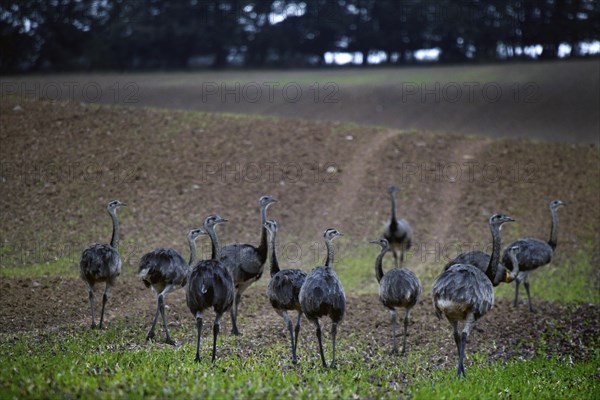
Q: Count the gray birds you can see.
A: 11